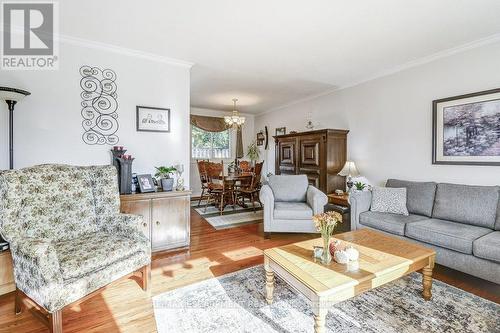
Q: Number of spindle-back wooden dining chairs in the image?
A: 4